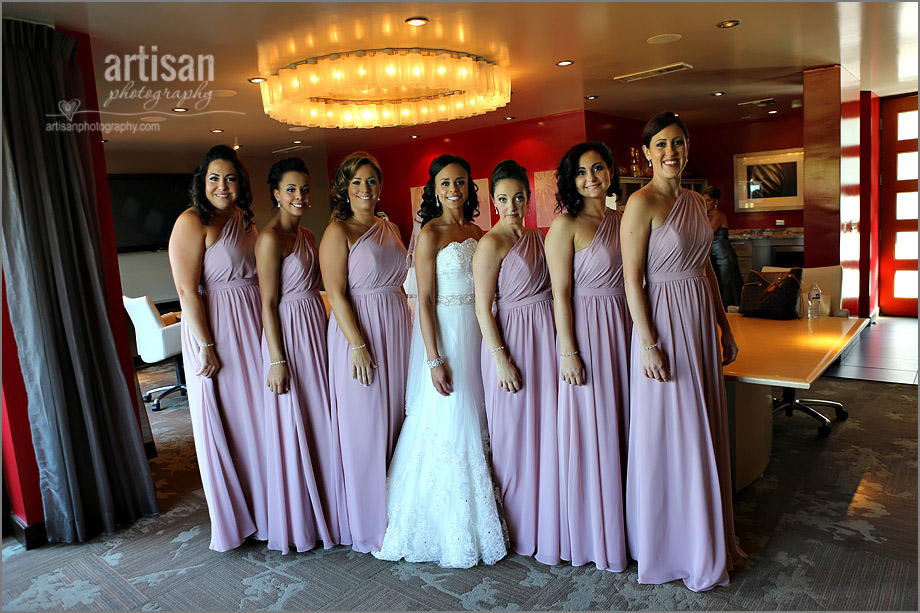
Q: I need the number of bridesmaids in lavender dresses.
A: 6